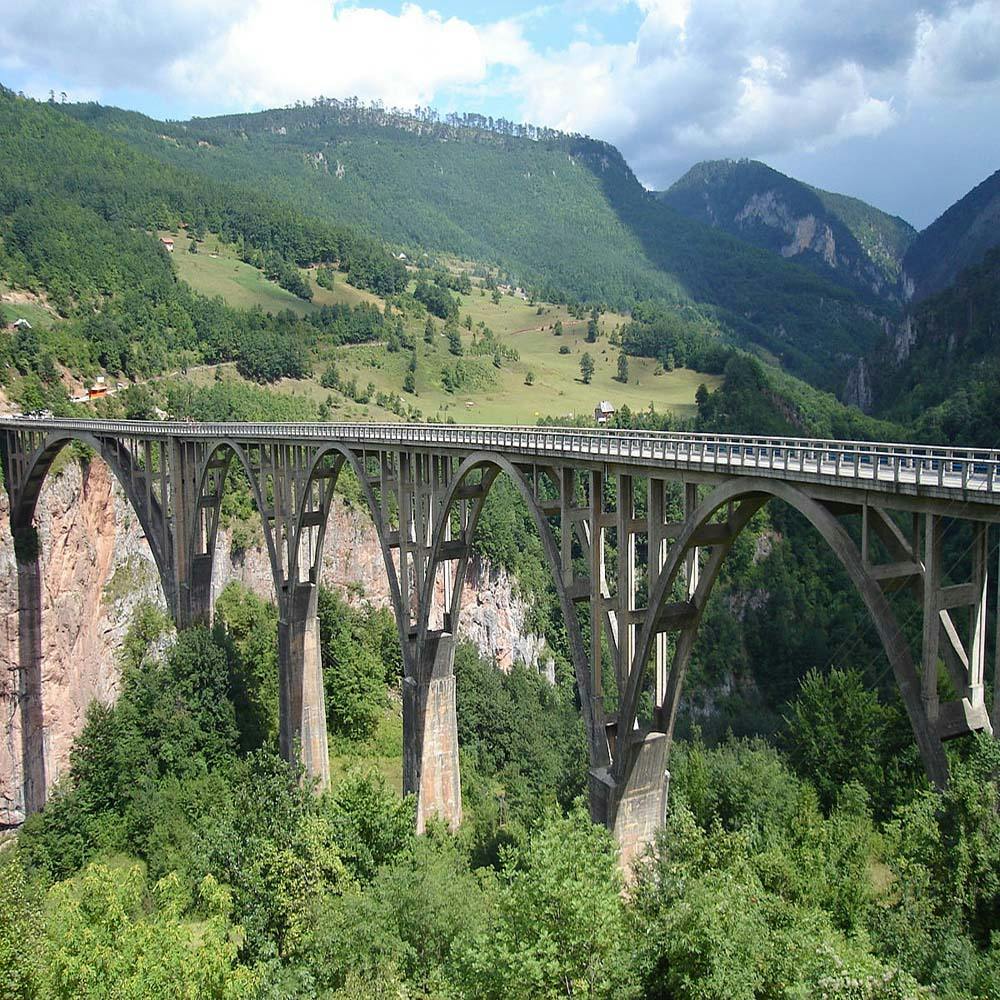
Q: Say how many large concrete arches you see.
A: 5